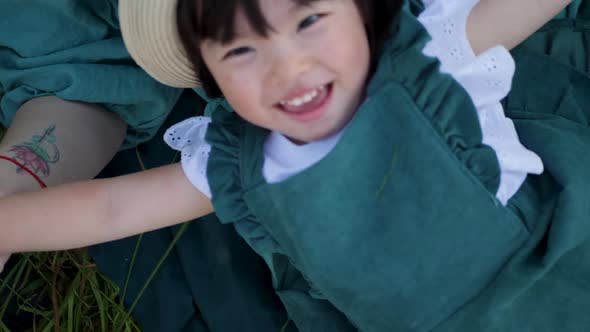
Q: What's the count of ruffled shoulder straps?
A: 2